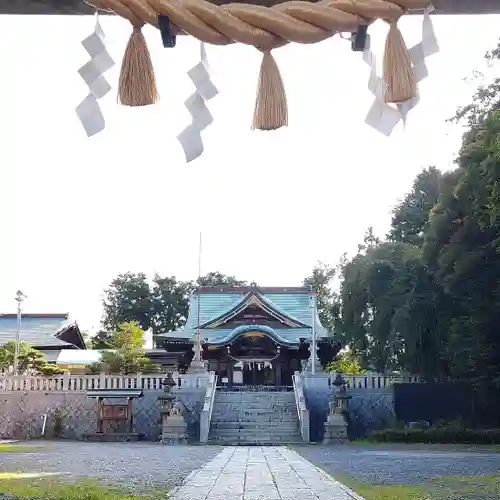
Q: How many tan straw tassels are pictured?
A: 3